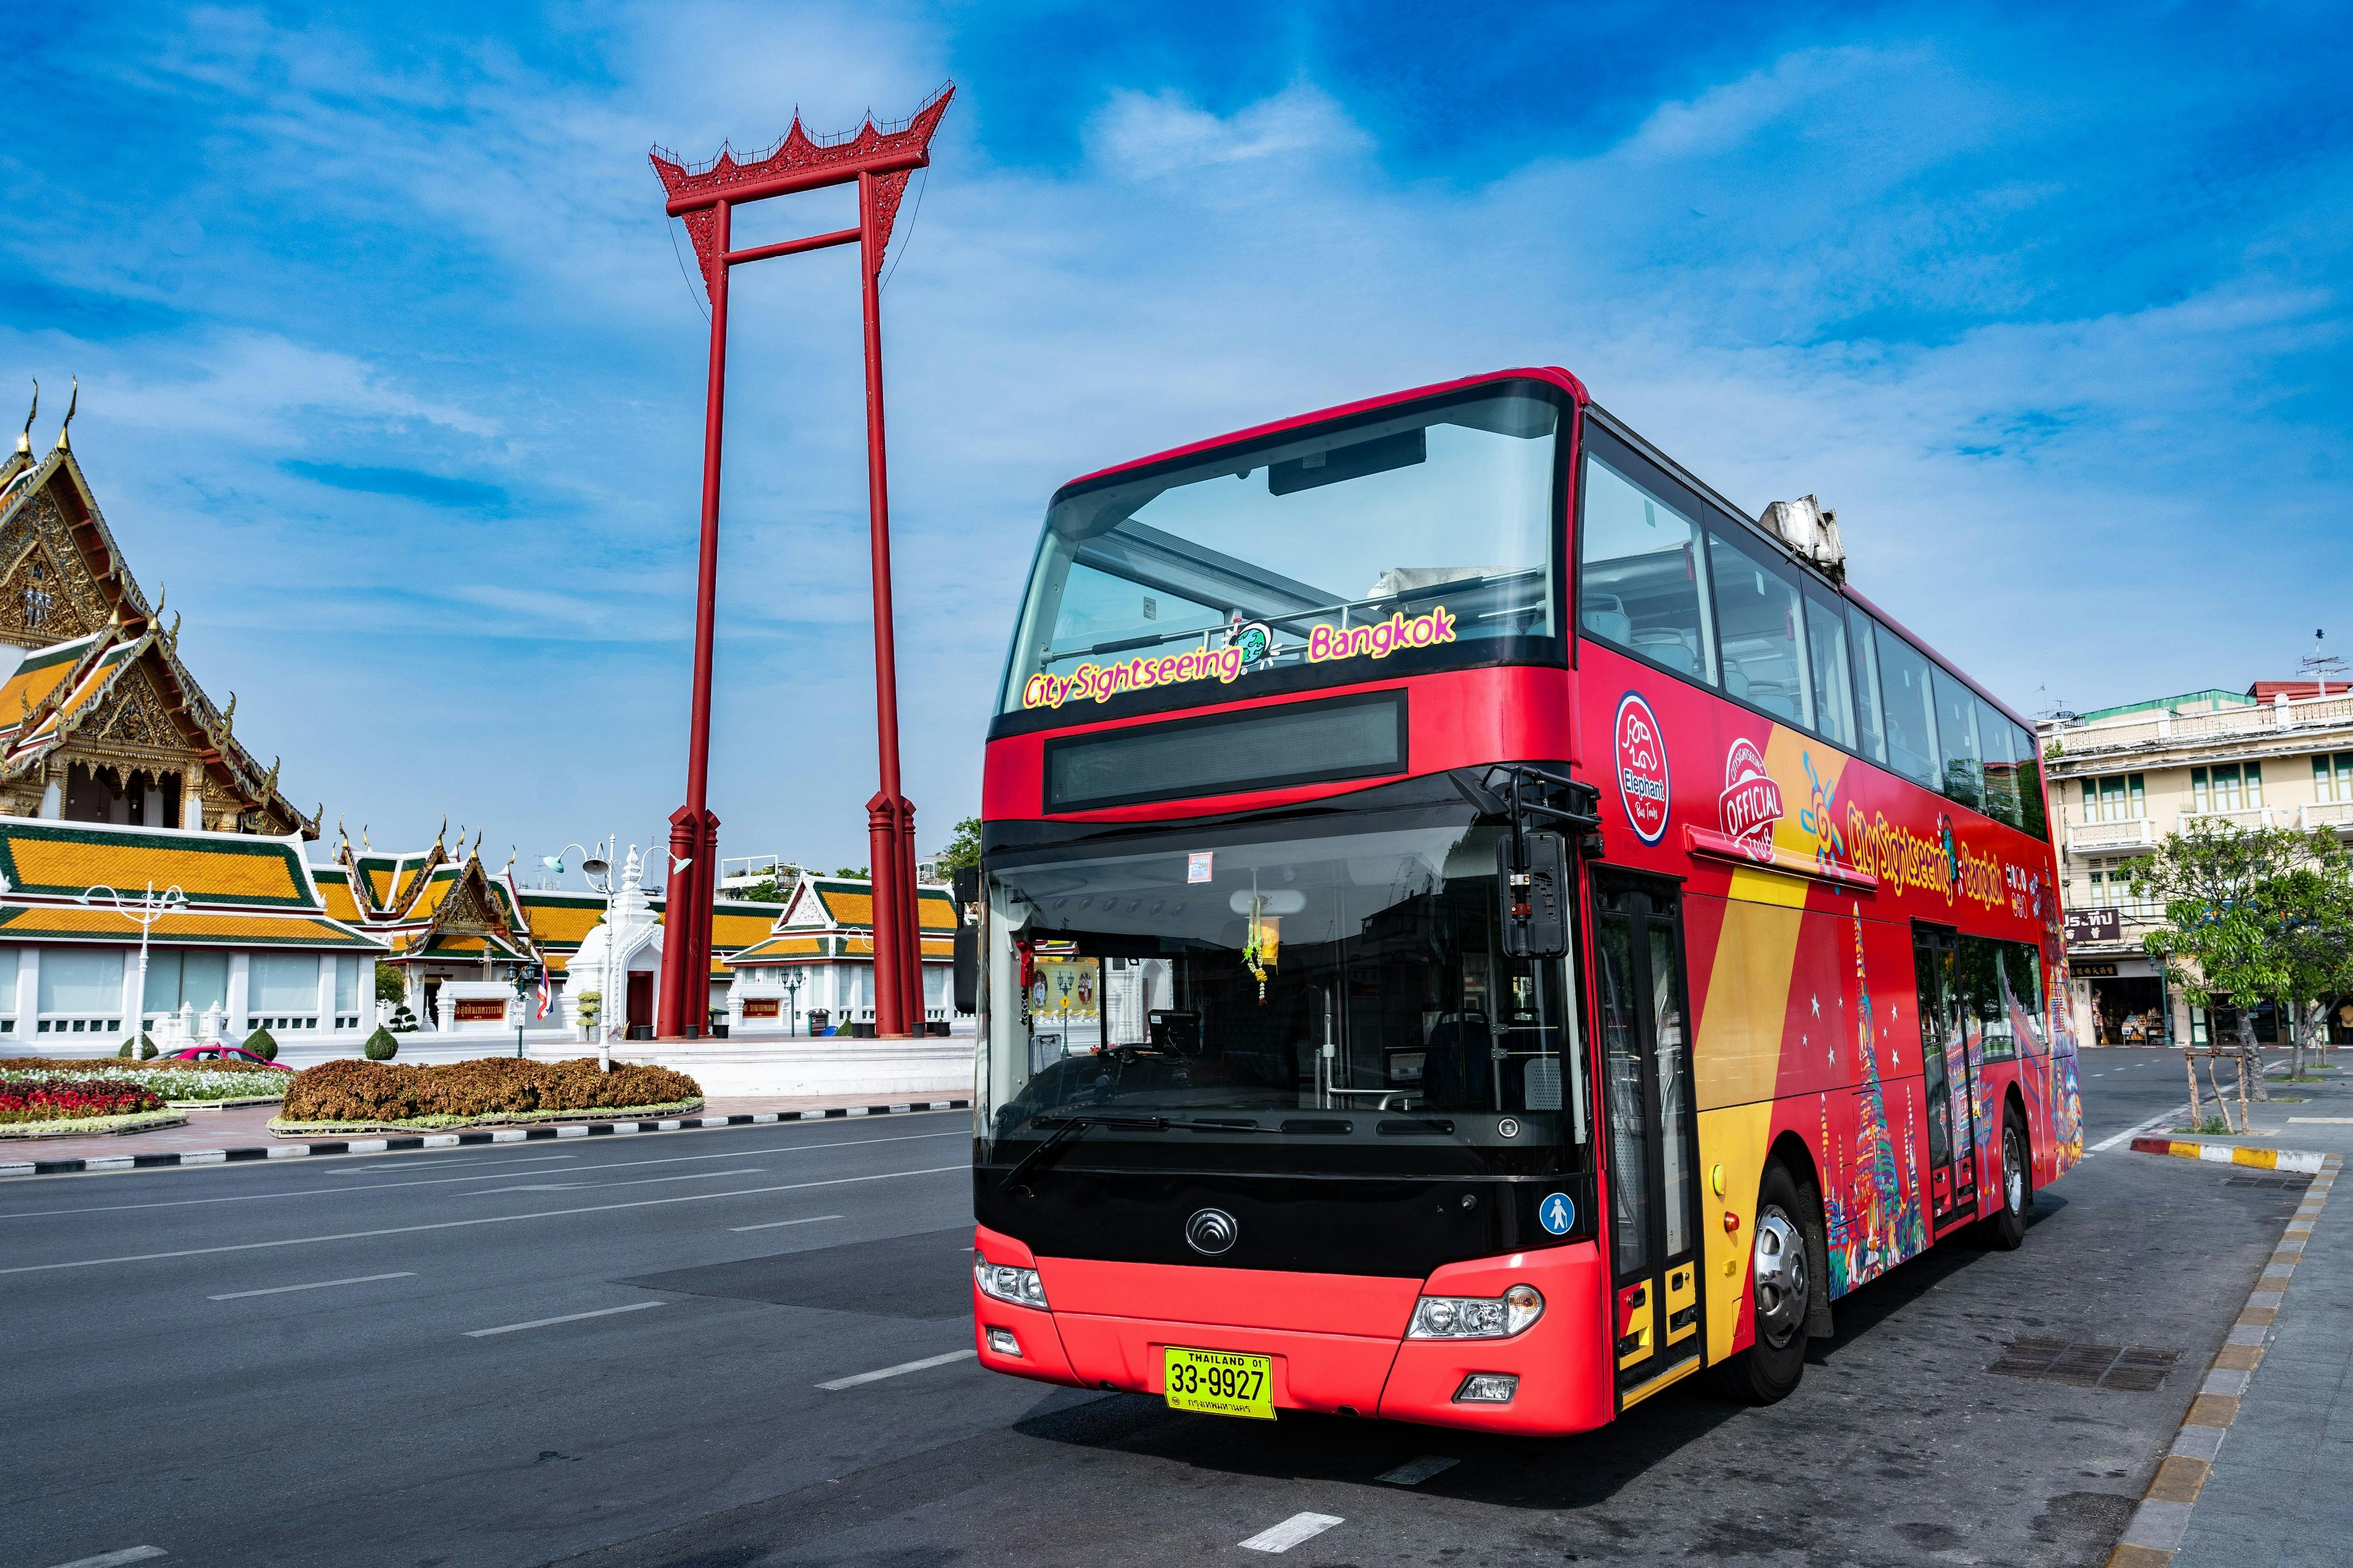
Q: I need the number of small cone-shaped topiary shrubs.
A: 3